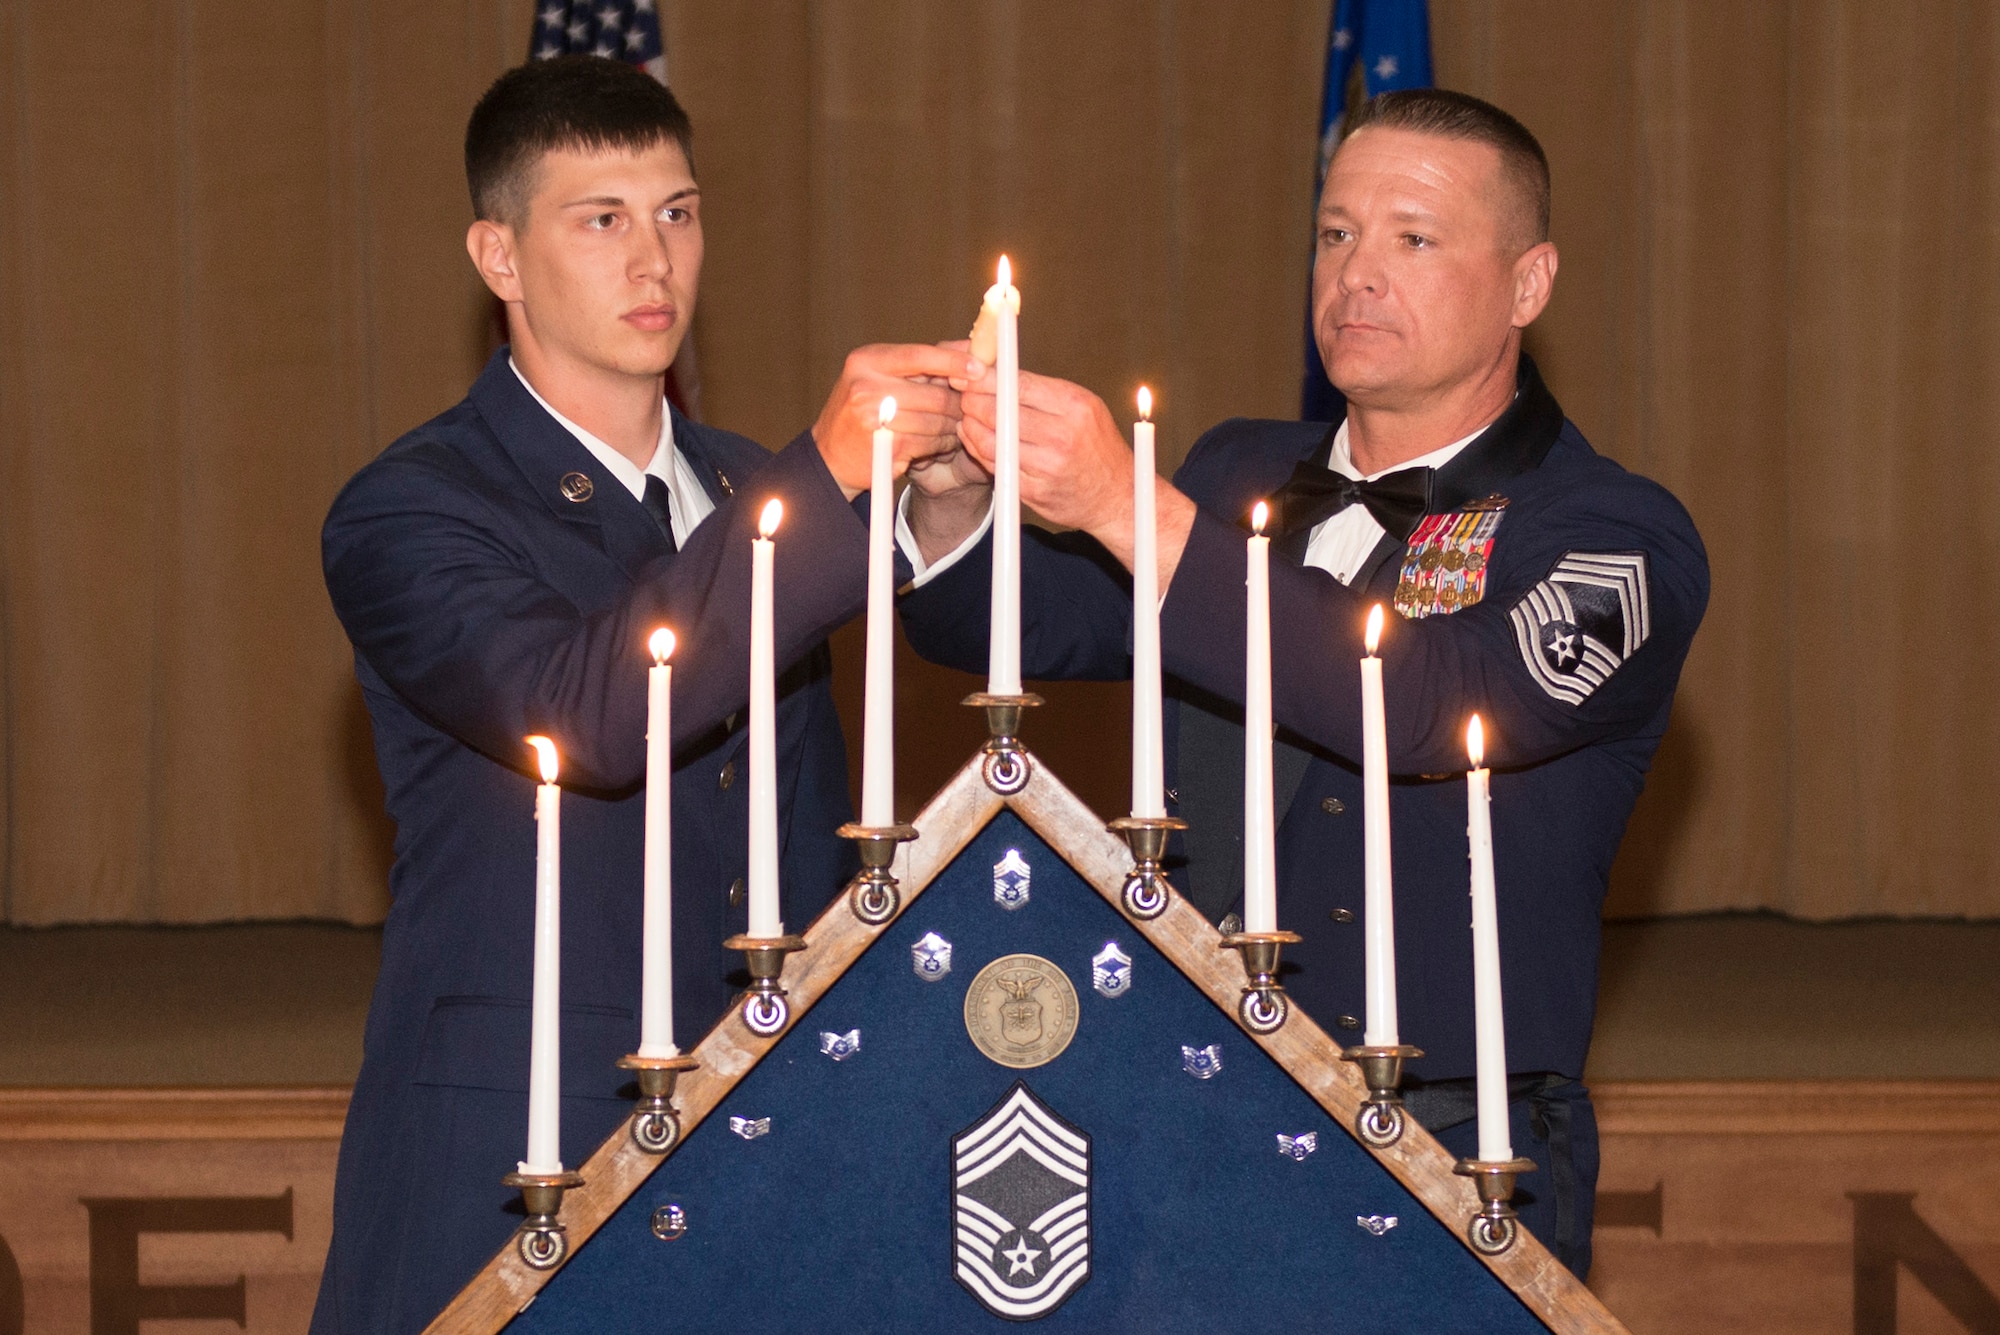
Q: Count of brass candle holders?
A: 9